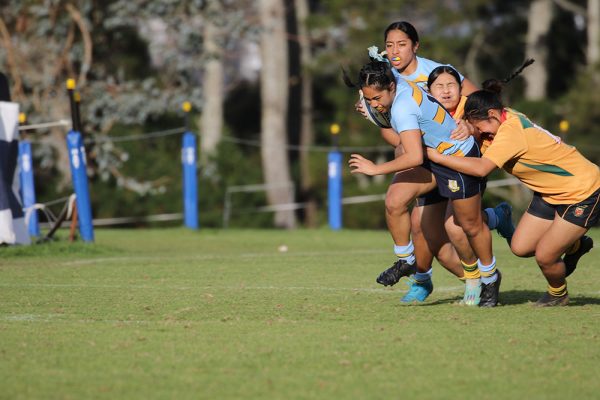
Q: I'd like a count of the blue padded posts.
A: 4